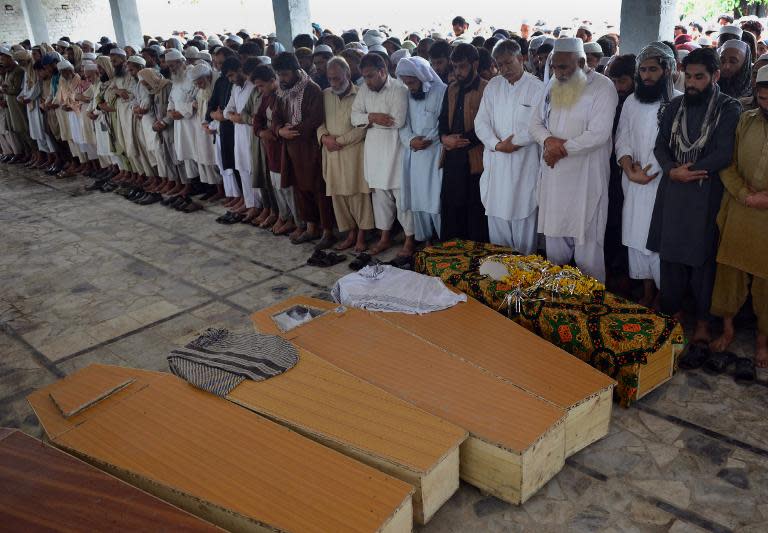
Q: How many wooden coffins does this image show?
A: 6